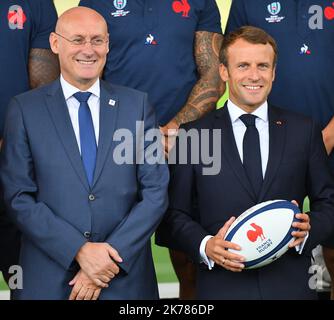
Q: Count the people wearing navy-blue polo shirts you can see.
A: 3